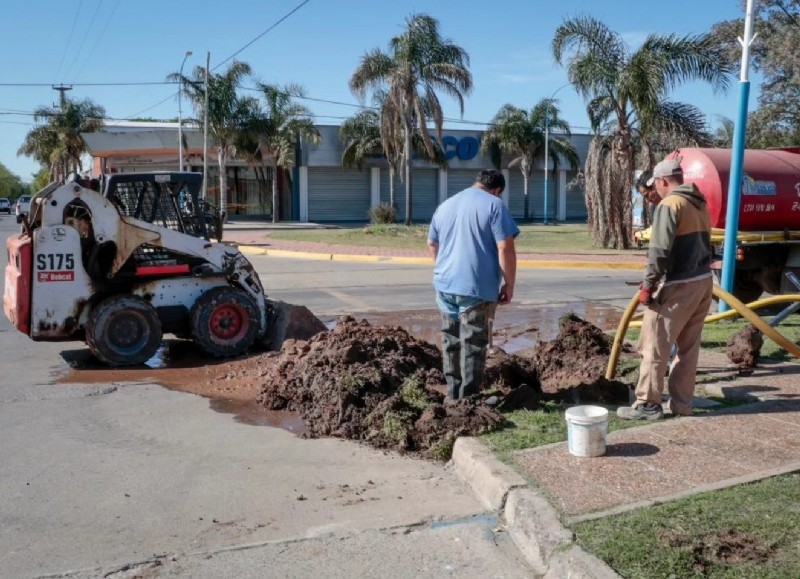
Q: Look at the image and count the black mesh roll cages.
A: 1